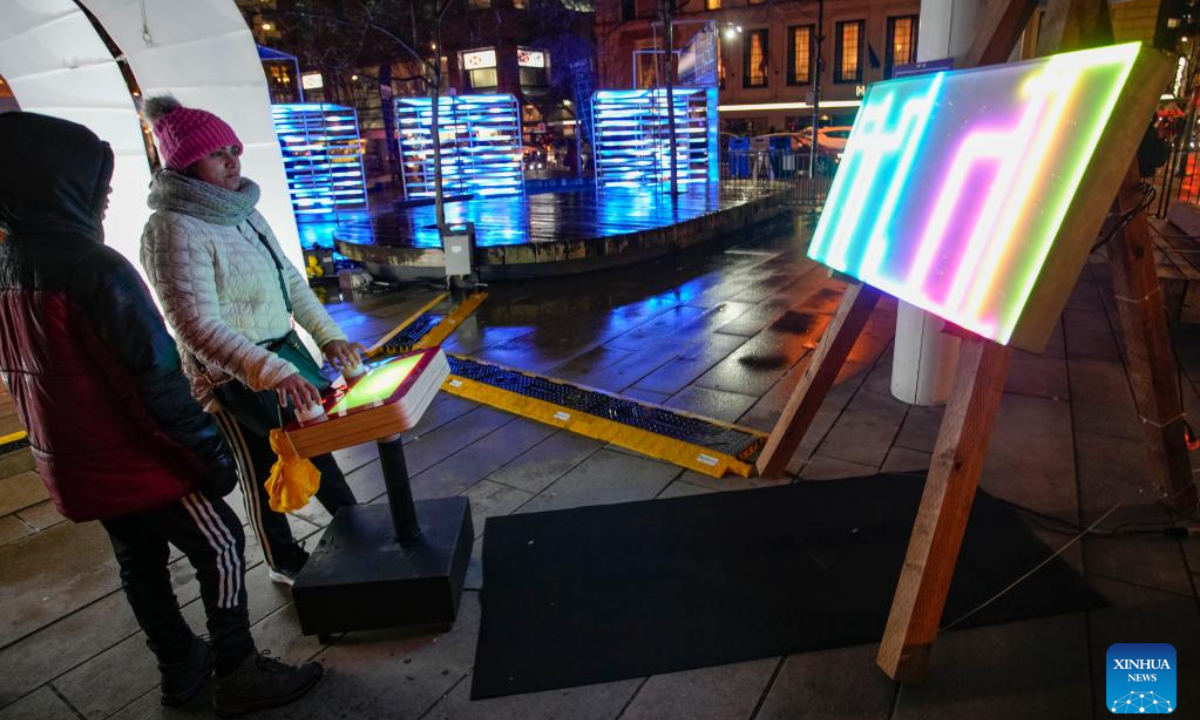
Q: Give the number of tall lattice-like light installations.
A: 3